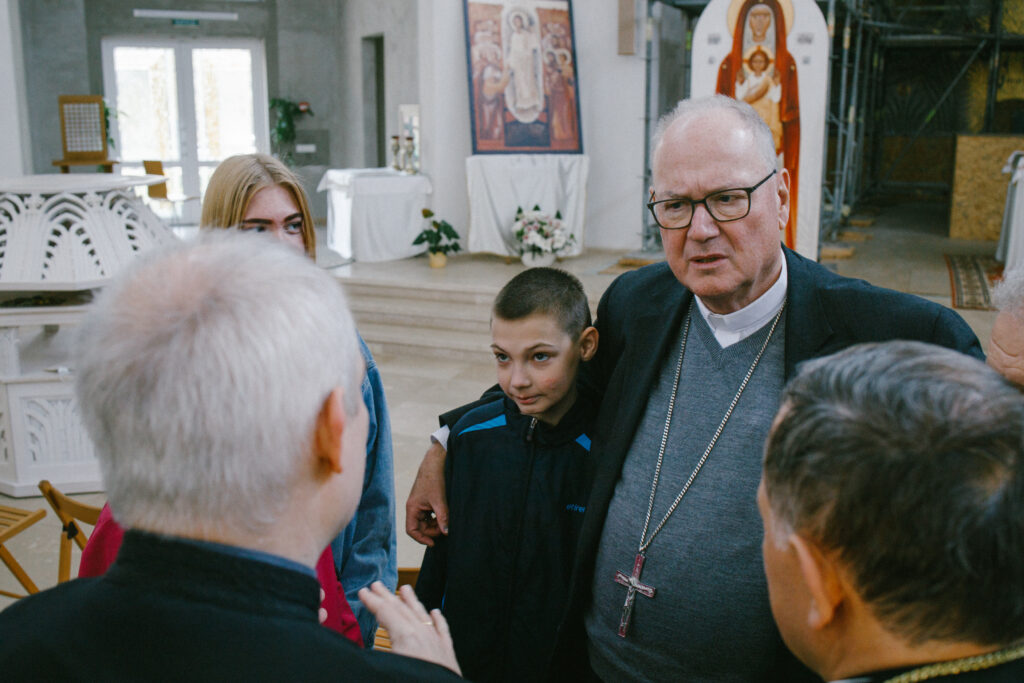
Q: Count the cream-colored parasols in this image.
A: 0